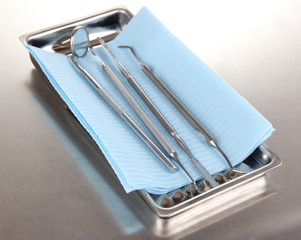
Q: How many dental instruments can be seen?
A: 4